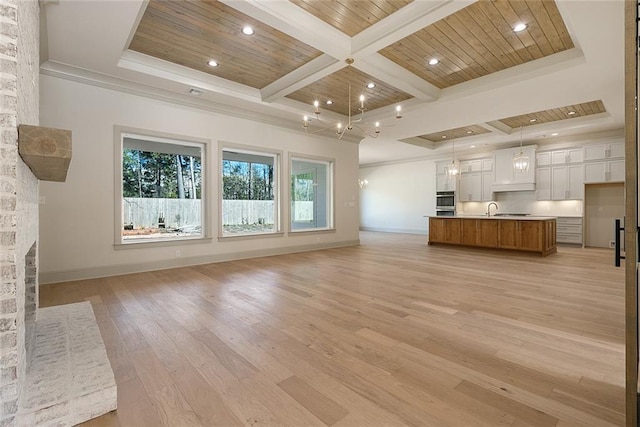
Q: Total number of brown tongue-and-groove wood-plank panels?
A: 6